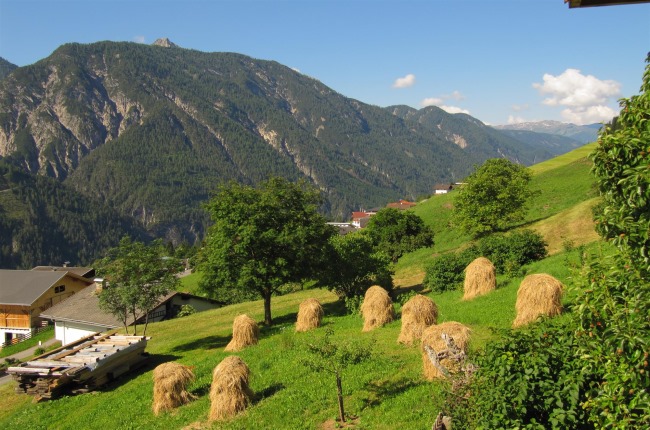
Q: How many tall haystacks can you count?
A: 9